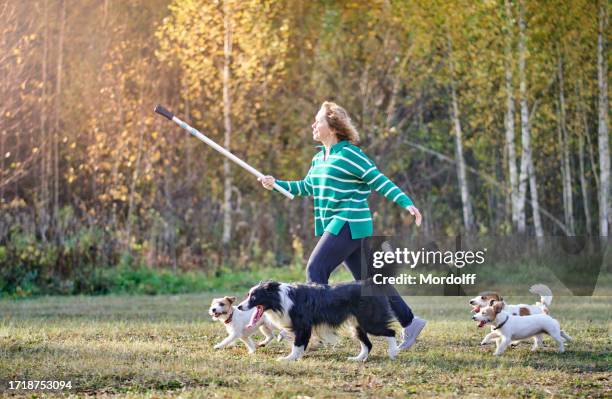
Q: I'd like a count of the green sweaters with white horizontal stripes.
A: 1